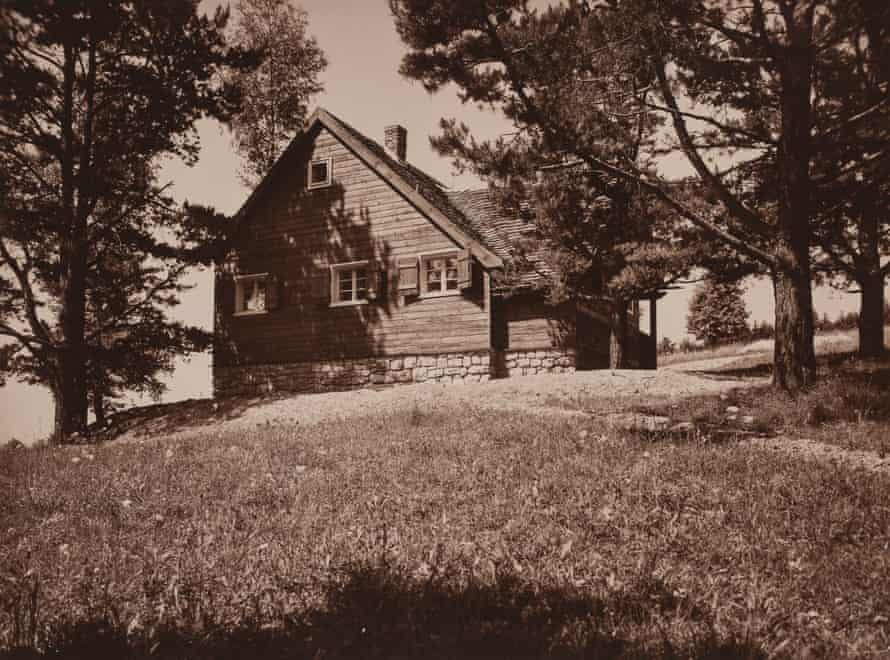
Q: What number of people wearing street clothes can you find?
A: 0